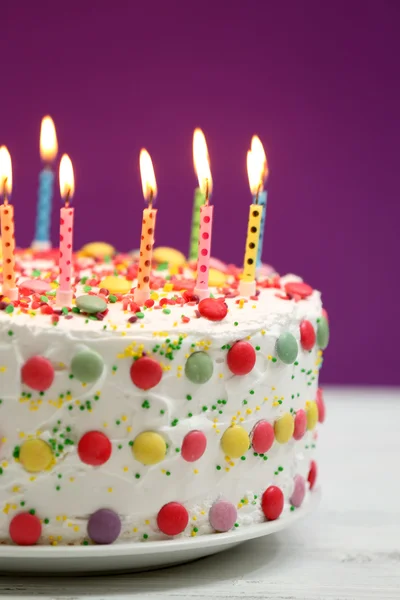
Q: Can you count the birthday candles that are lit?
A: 8